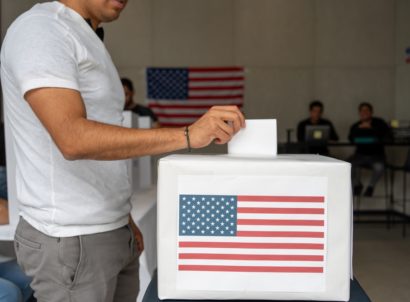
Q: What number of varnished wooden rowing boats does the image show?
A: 0